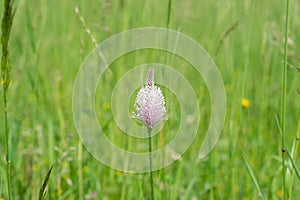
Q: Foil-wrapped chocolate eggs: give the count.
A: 0